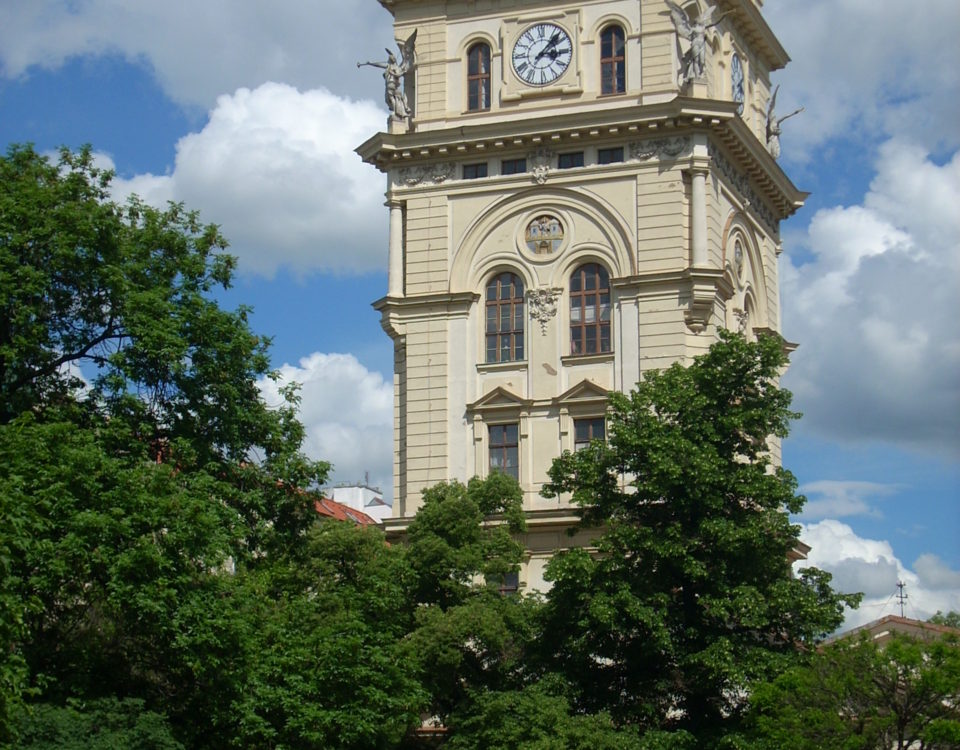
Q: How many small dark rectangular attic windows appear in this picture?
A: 4